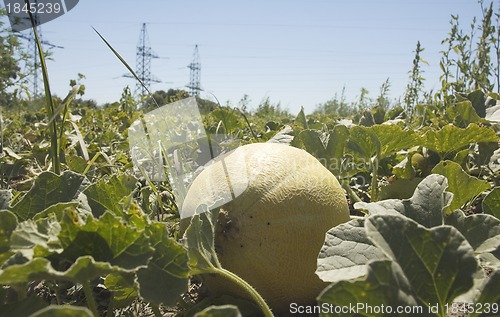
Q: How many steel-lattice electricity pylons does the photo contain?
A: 3